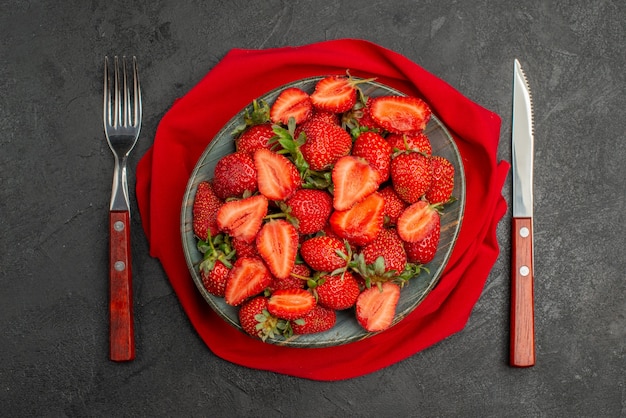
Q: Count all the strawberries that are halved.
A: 12